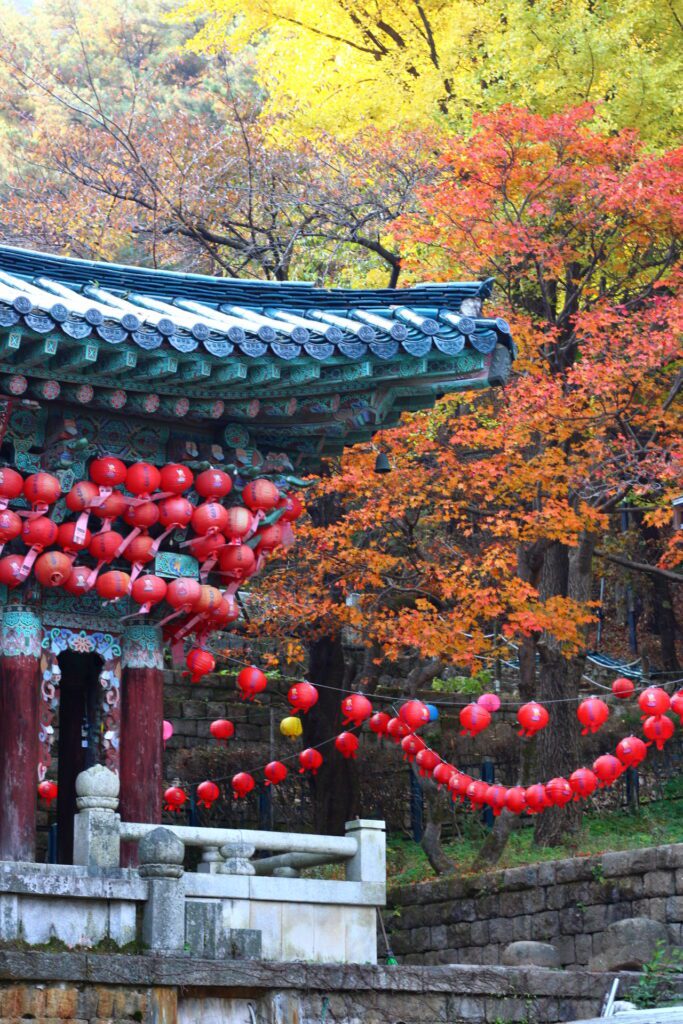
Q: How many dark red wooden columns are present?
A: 2